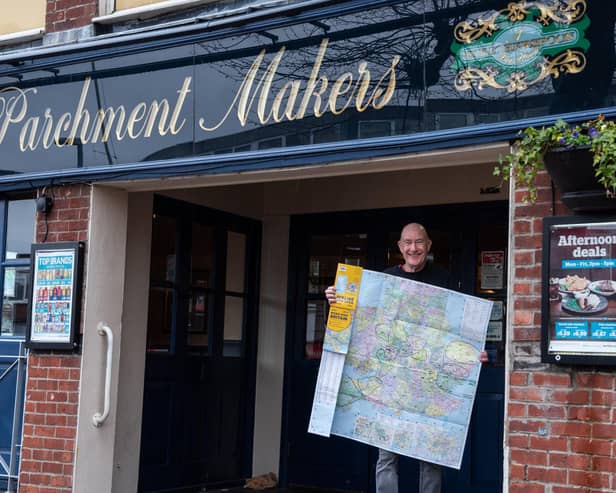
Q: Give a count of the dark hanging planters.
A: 1